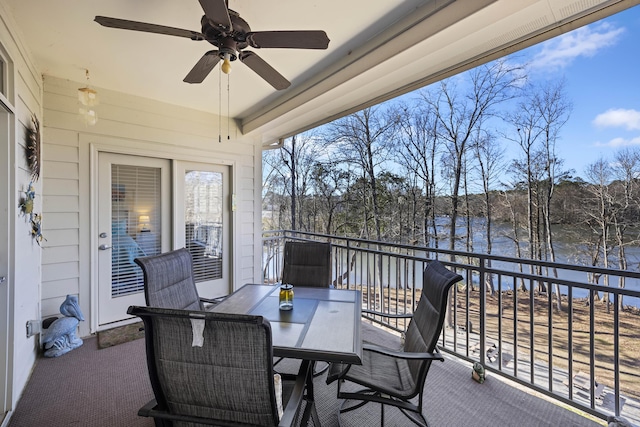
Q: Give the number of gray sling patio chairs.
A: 4